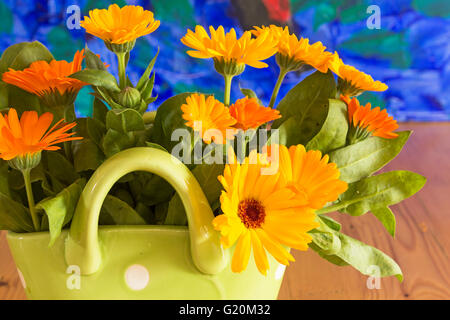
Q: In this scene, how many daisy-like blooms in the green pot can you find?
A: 11